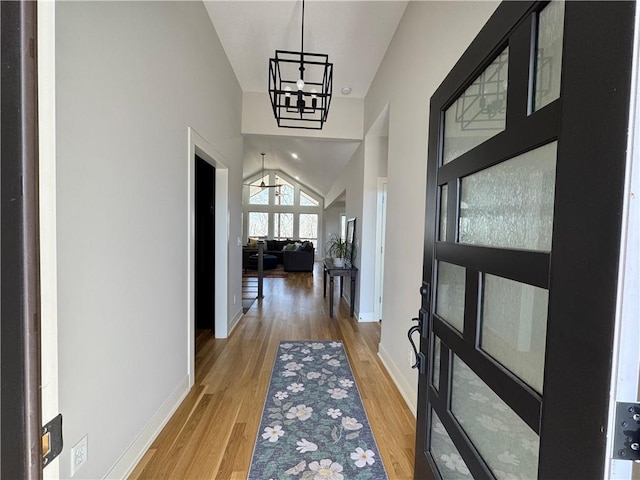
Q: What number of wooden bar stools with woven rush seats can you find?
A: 0